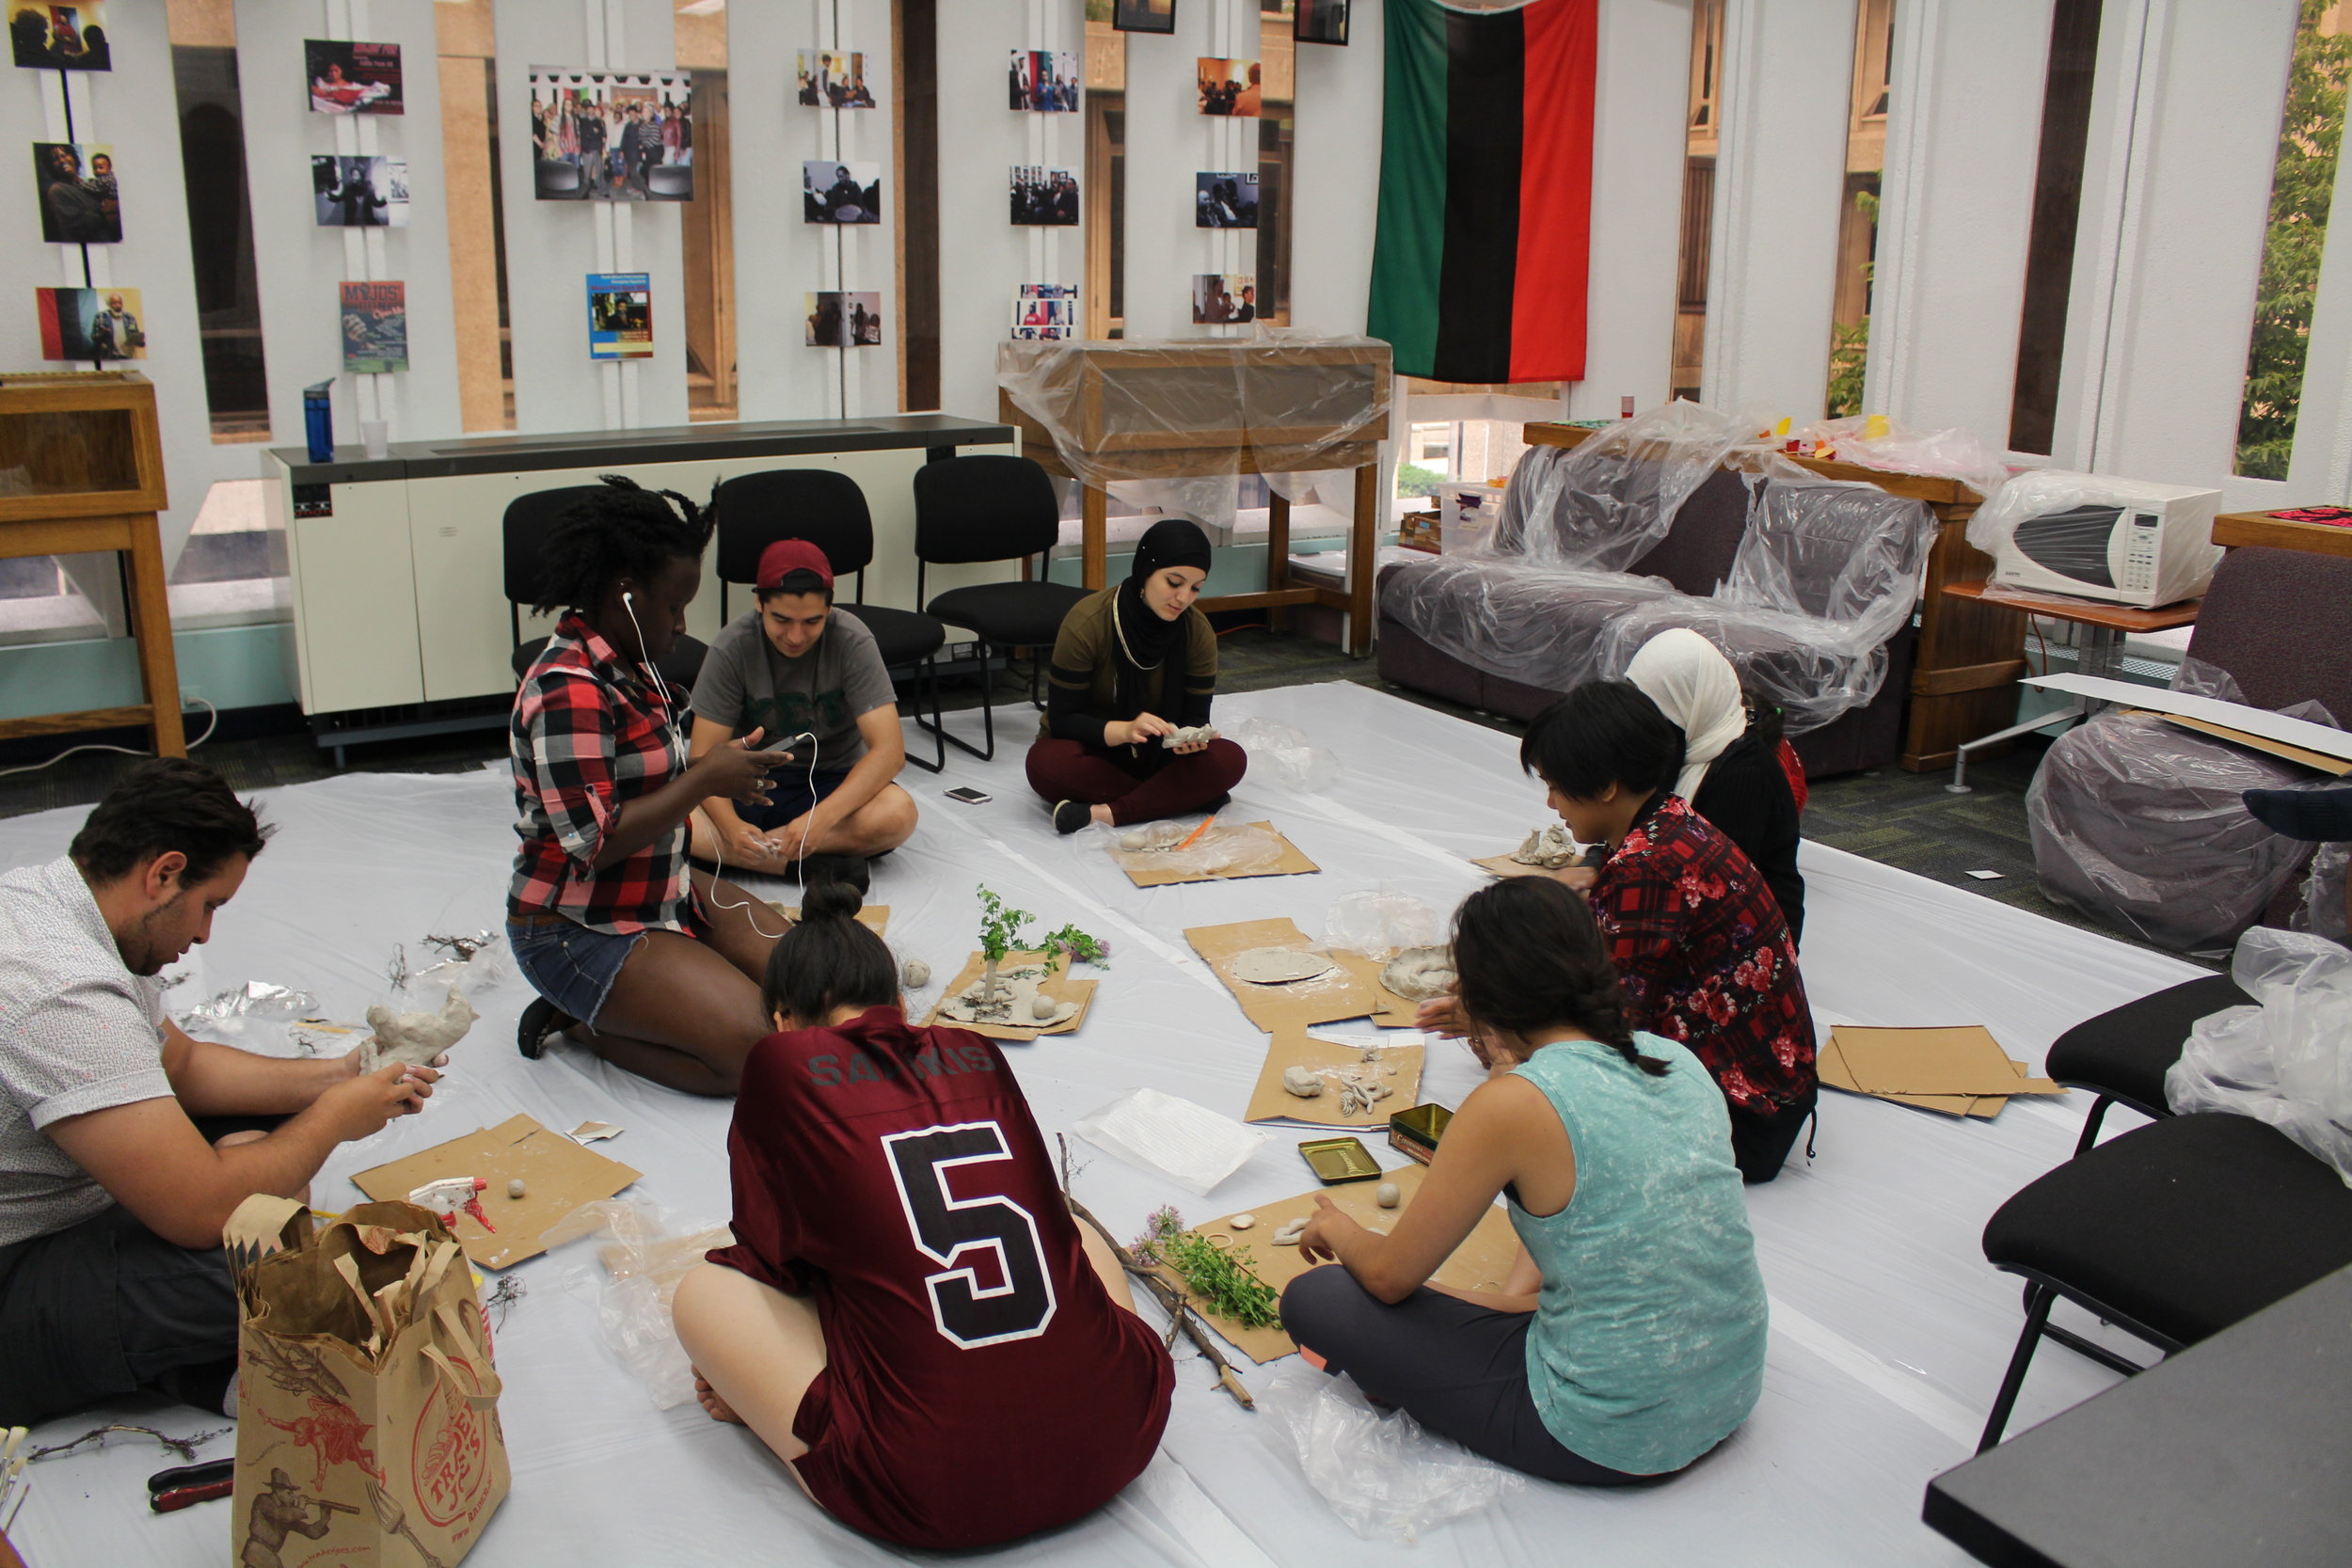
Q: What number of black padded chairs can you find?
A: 5